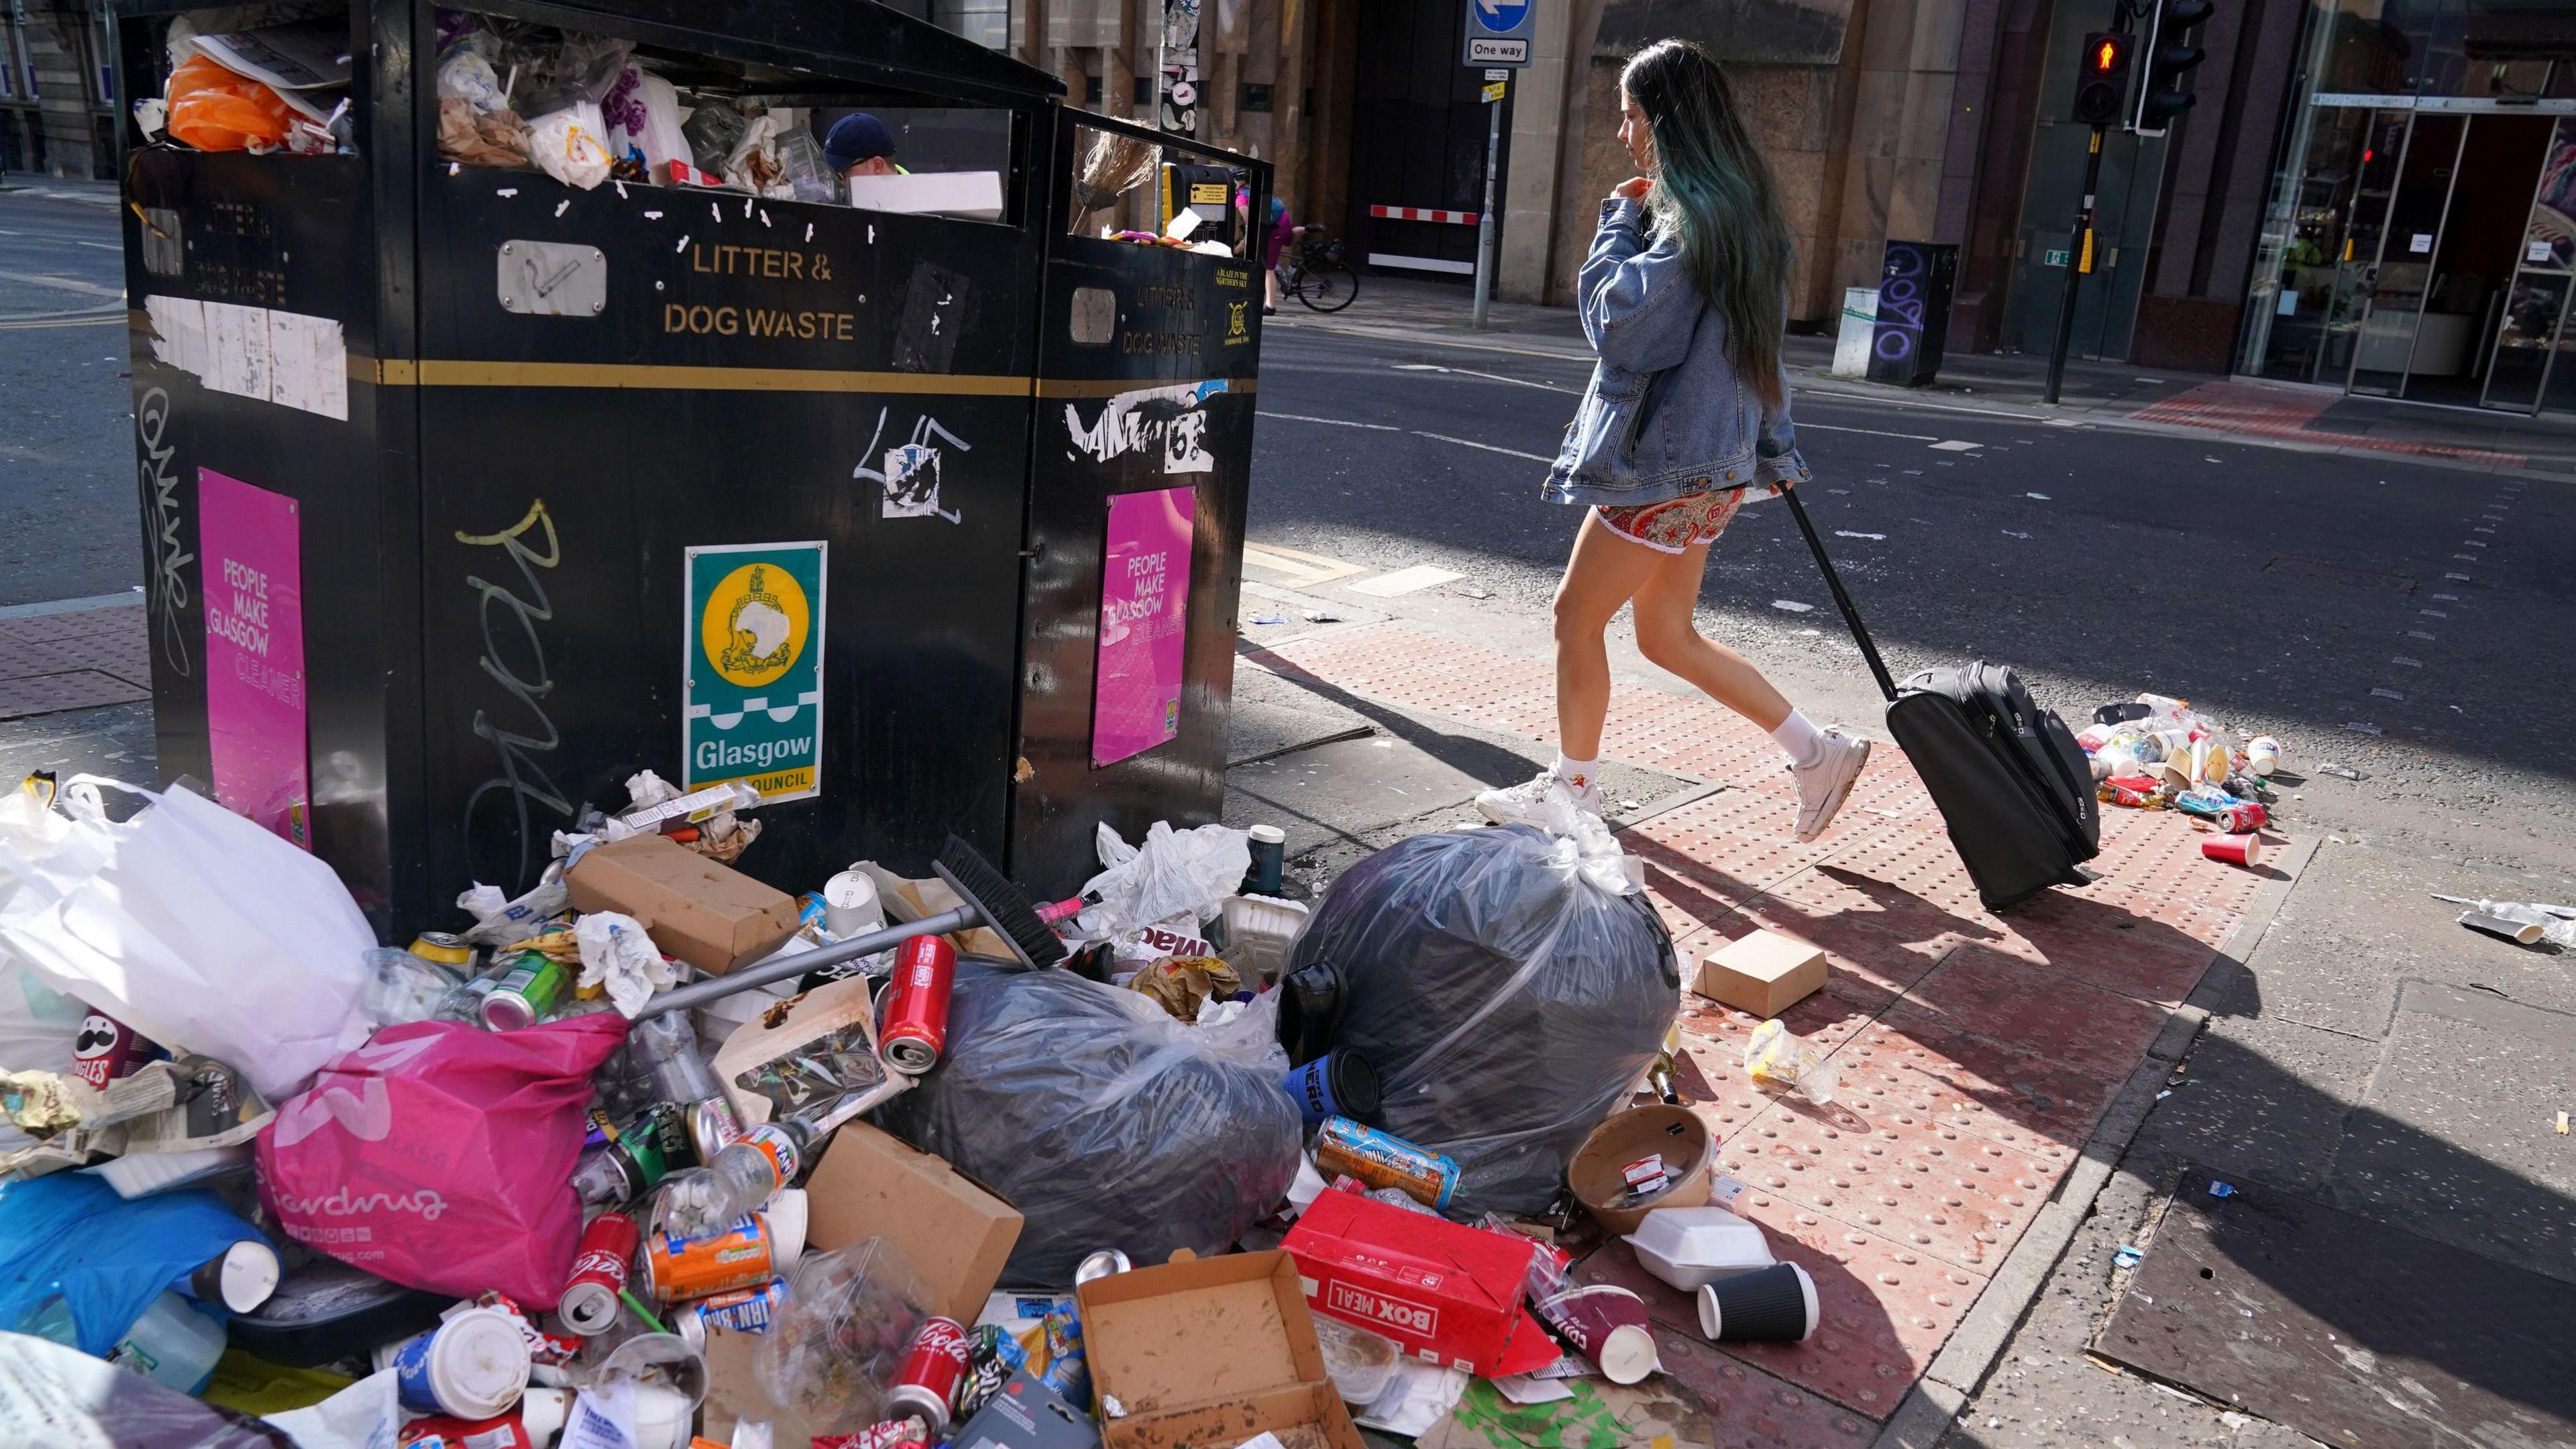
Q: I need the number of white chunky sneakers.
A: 2